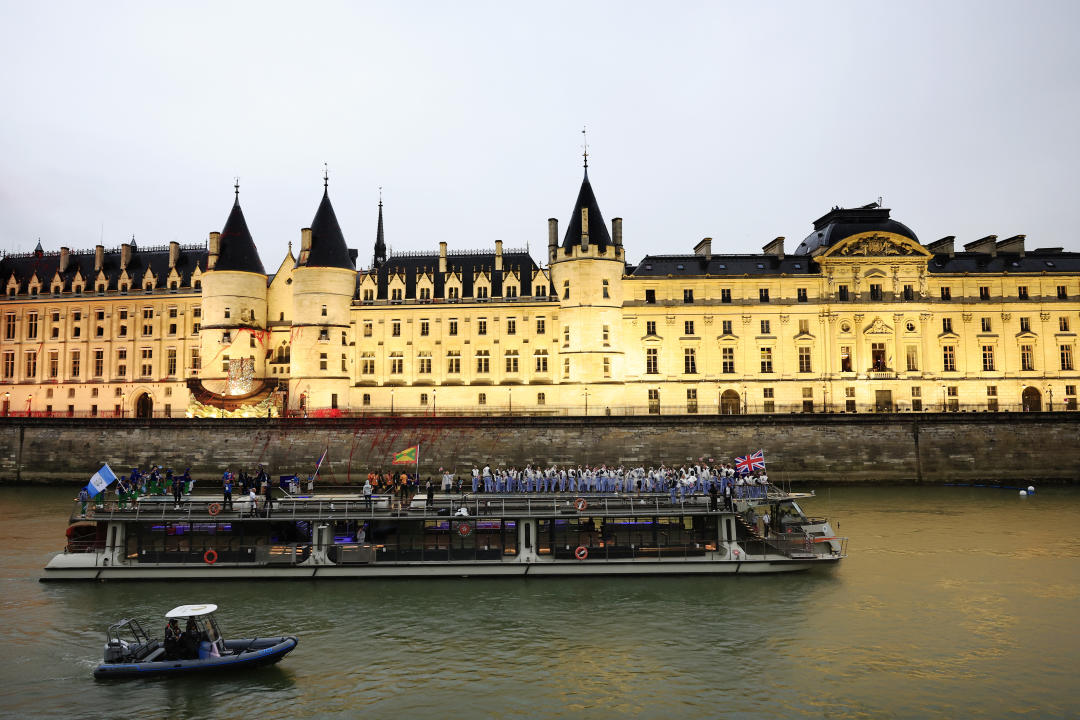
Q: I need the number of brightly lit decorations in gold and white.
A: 1